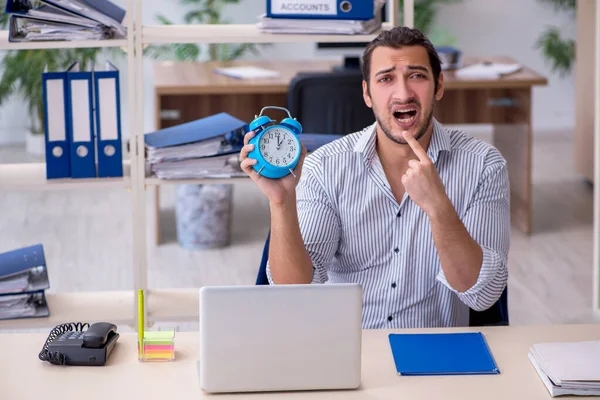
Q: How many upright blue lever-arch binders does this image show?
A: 3